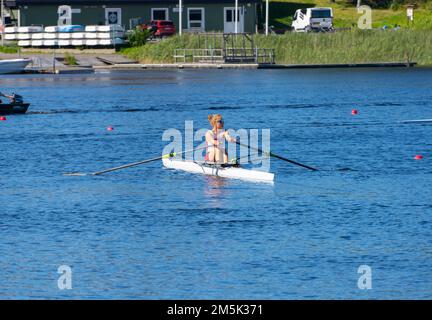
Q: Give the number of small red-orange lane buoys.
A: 4